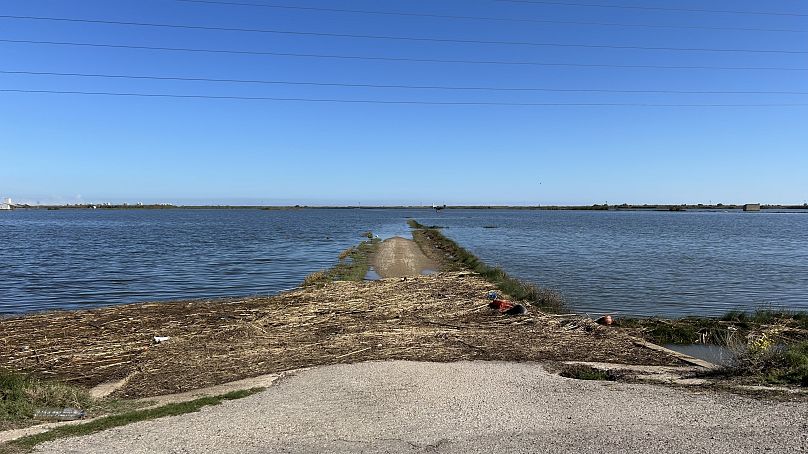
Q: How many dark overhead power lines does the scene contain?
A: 6